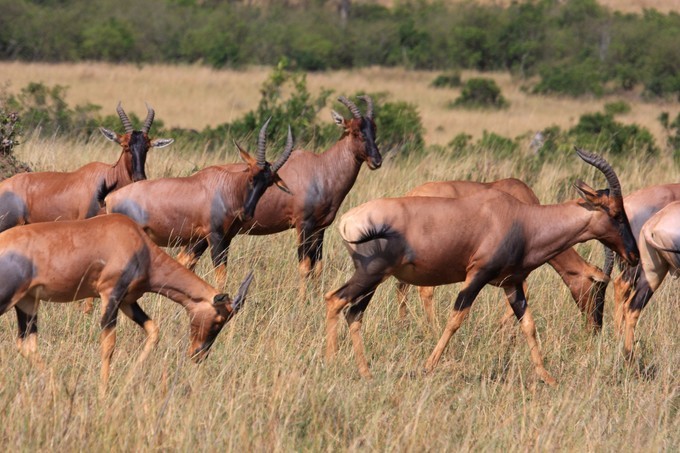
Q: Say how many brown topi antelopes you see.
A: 8